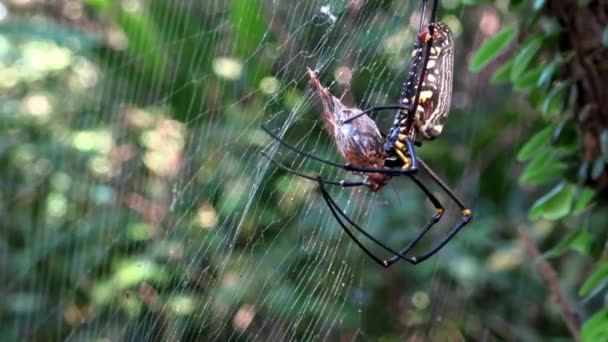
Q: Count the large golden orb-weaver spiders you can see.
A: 1